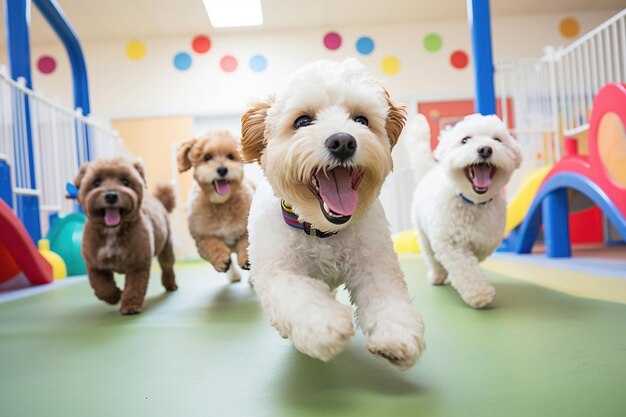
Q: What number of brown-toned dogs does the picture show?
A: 2